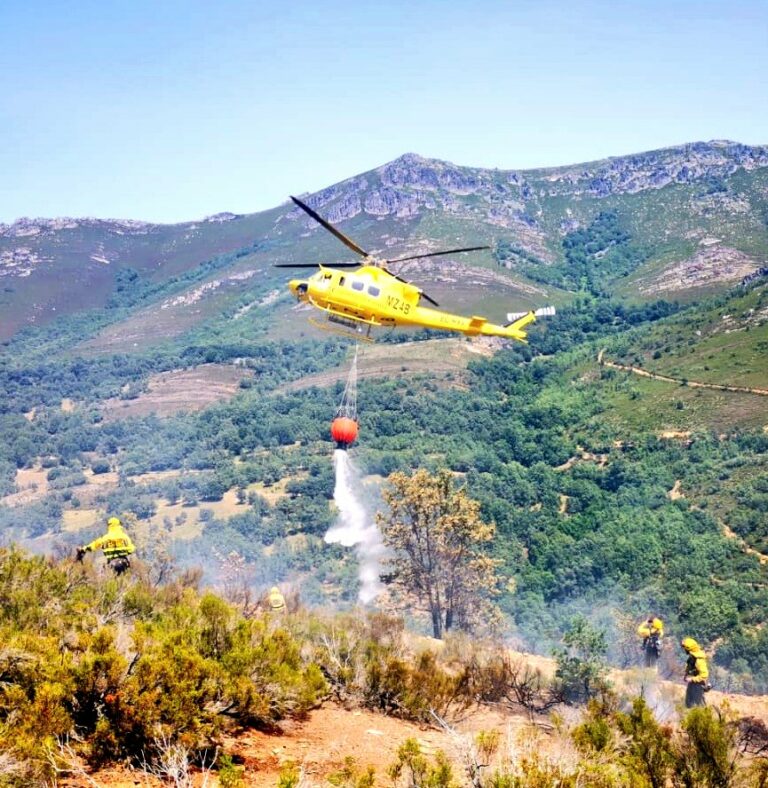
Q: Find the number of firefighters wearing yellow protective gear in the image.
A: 4